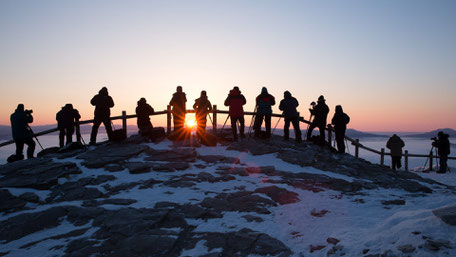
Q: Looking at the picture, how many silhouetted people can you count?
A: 13